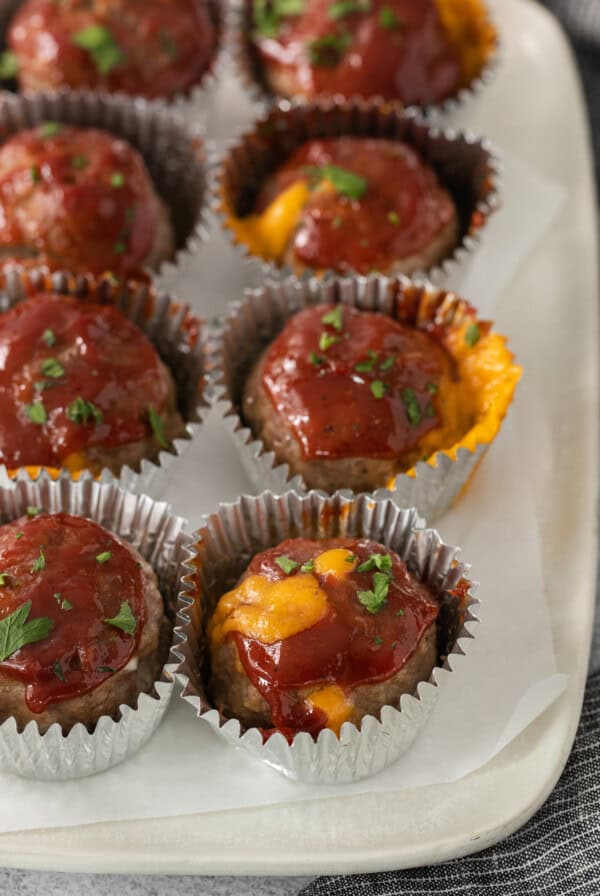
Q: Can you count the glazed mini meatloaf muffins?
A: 8